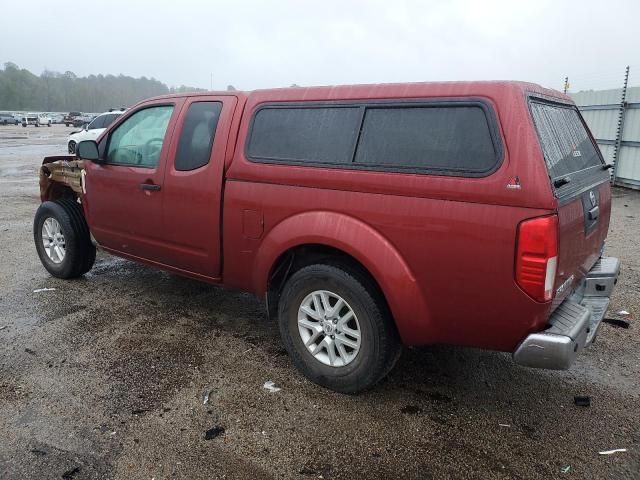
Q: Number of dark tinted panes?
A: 4